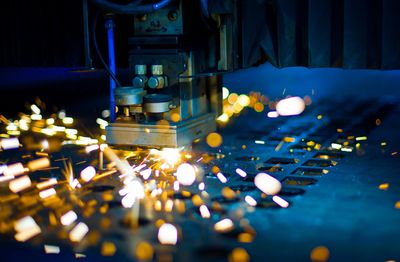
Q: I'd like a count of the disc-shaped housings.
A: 2